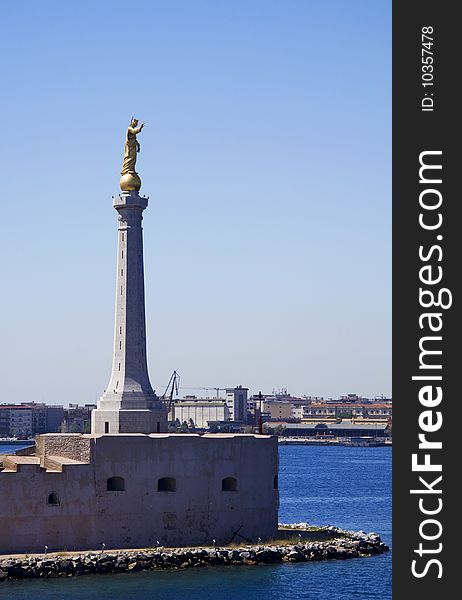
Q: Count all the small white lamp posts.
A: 6